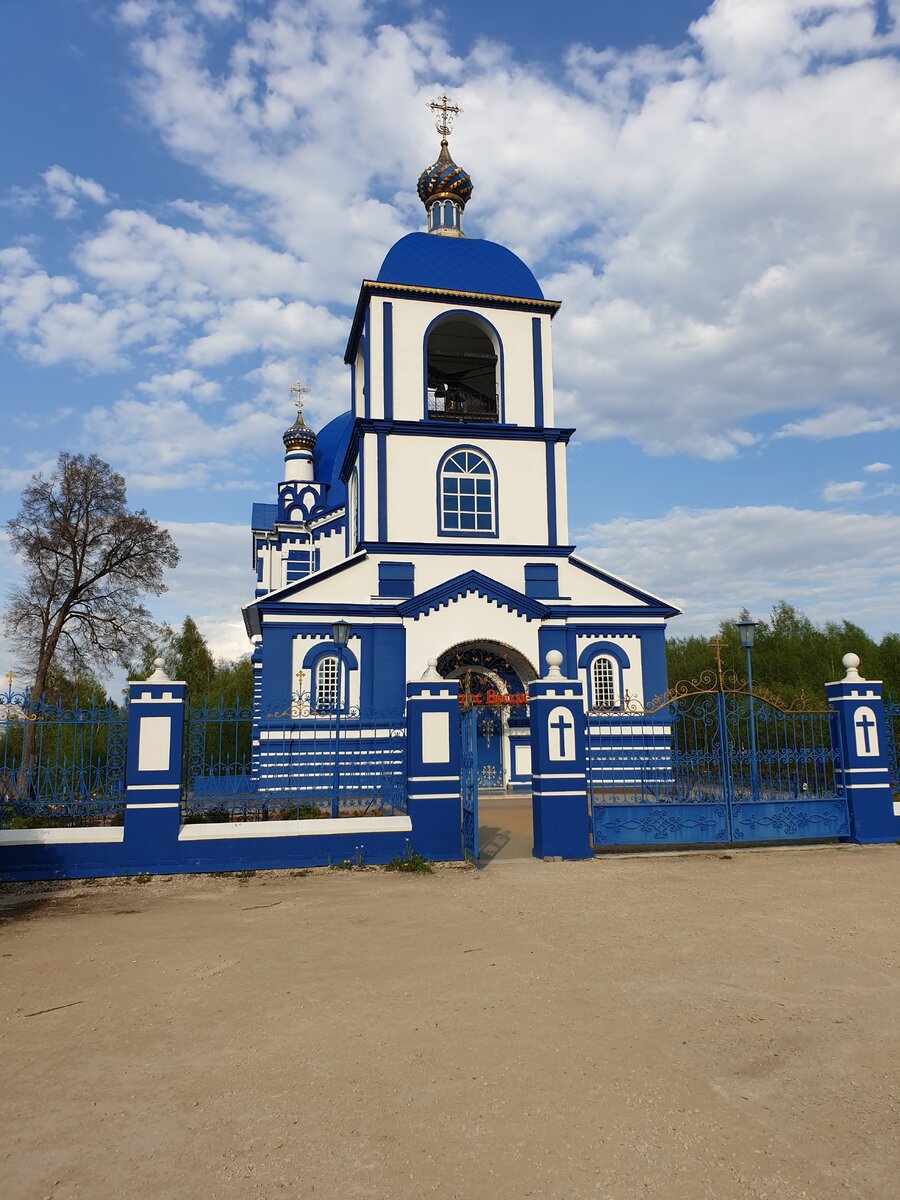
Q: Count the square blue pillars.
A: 4